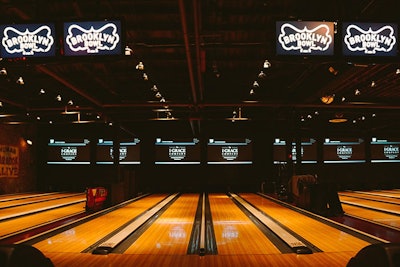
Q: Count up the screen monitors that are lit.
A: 11